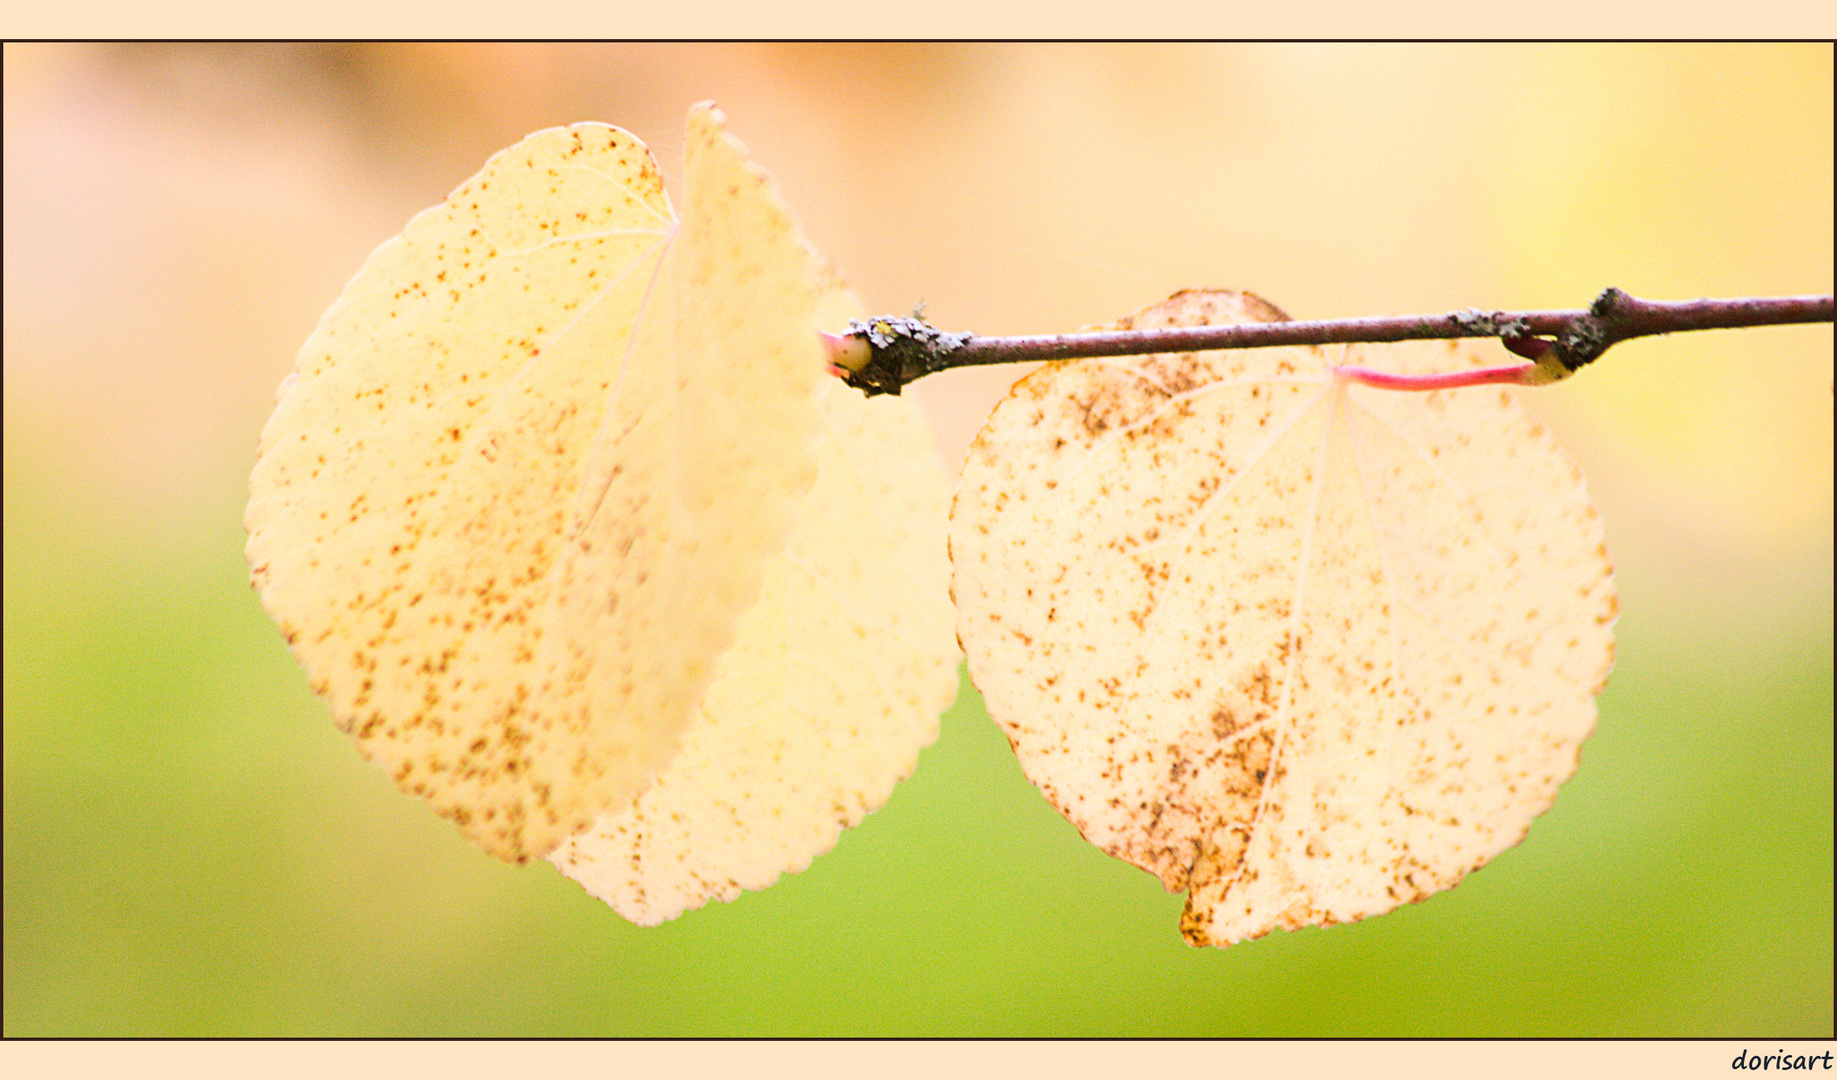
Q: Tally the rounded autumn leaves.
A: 3